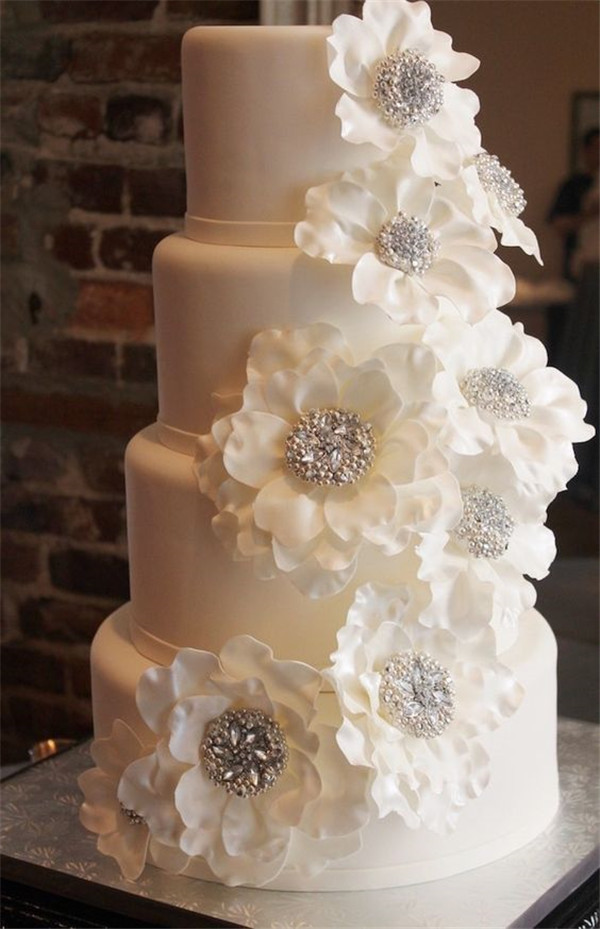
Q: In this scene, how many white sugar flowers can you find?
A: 9